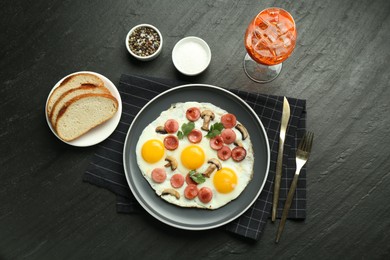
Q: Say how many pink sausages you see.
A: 14